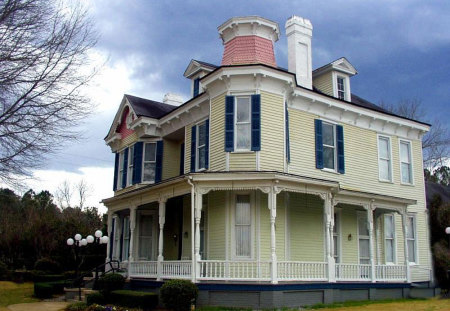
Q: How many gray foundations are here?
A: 1